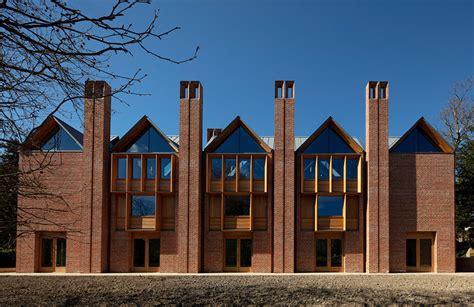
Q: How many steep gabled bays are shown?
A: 5